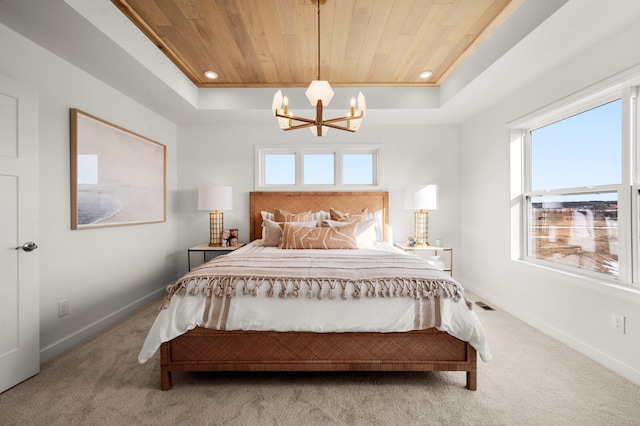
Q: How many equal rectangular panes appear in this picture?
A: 3